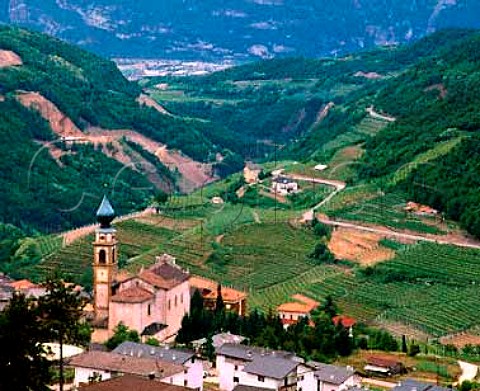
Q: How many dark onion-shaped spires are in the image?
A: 1